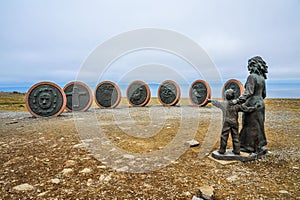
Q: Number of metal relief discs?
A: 7